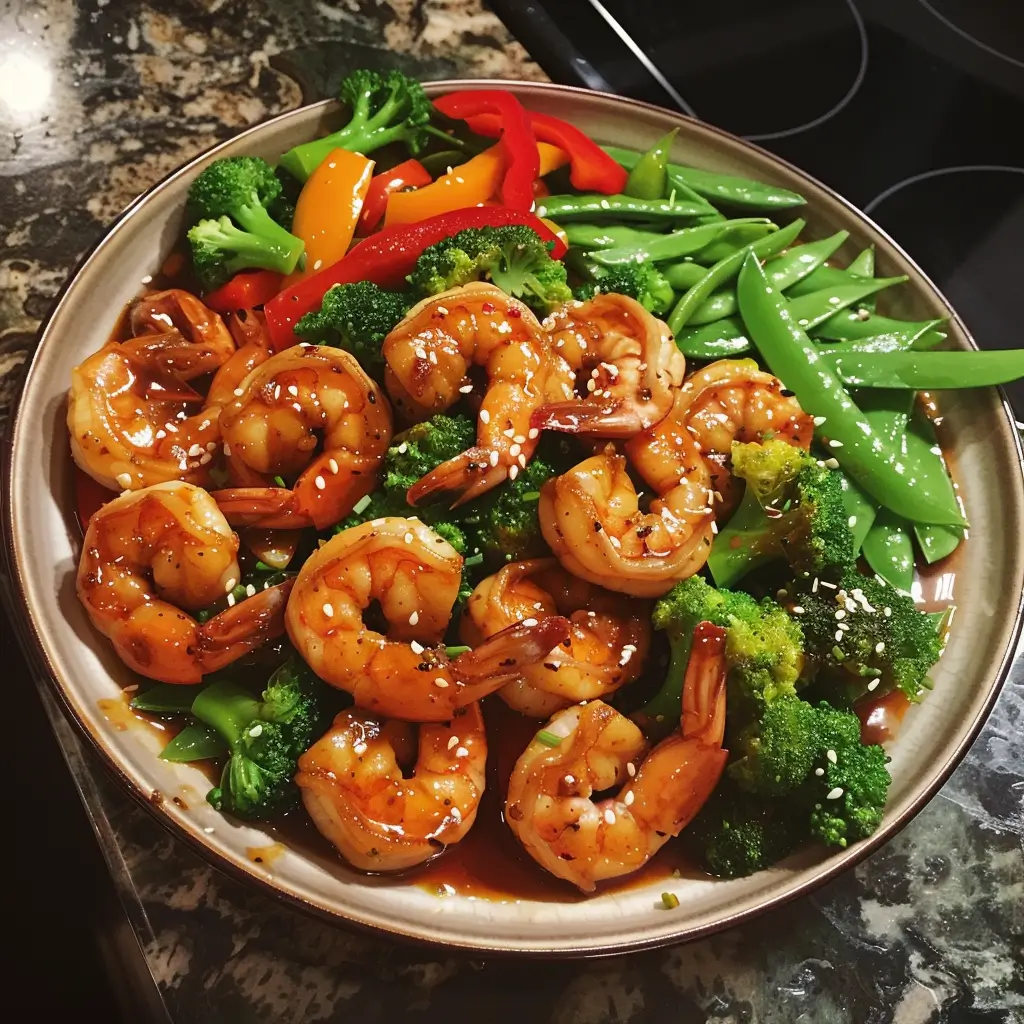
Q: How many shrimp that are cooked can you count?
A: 11